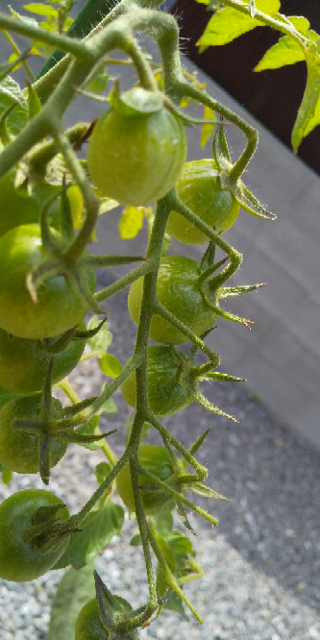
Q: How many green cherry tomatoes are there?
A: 11